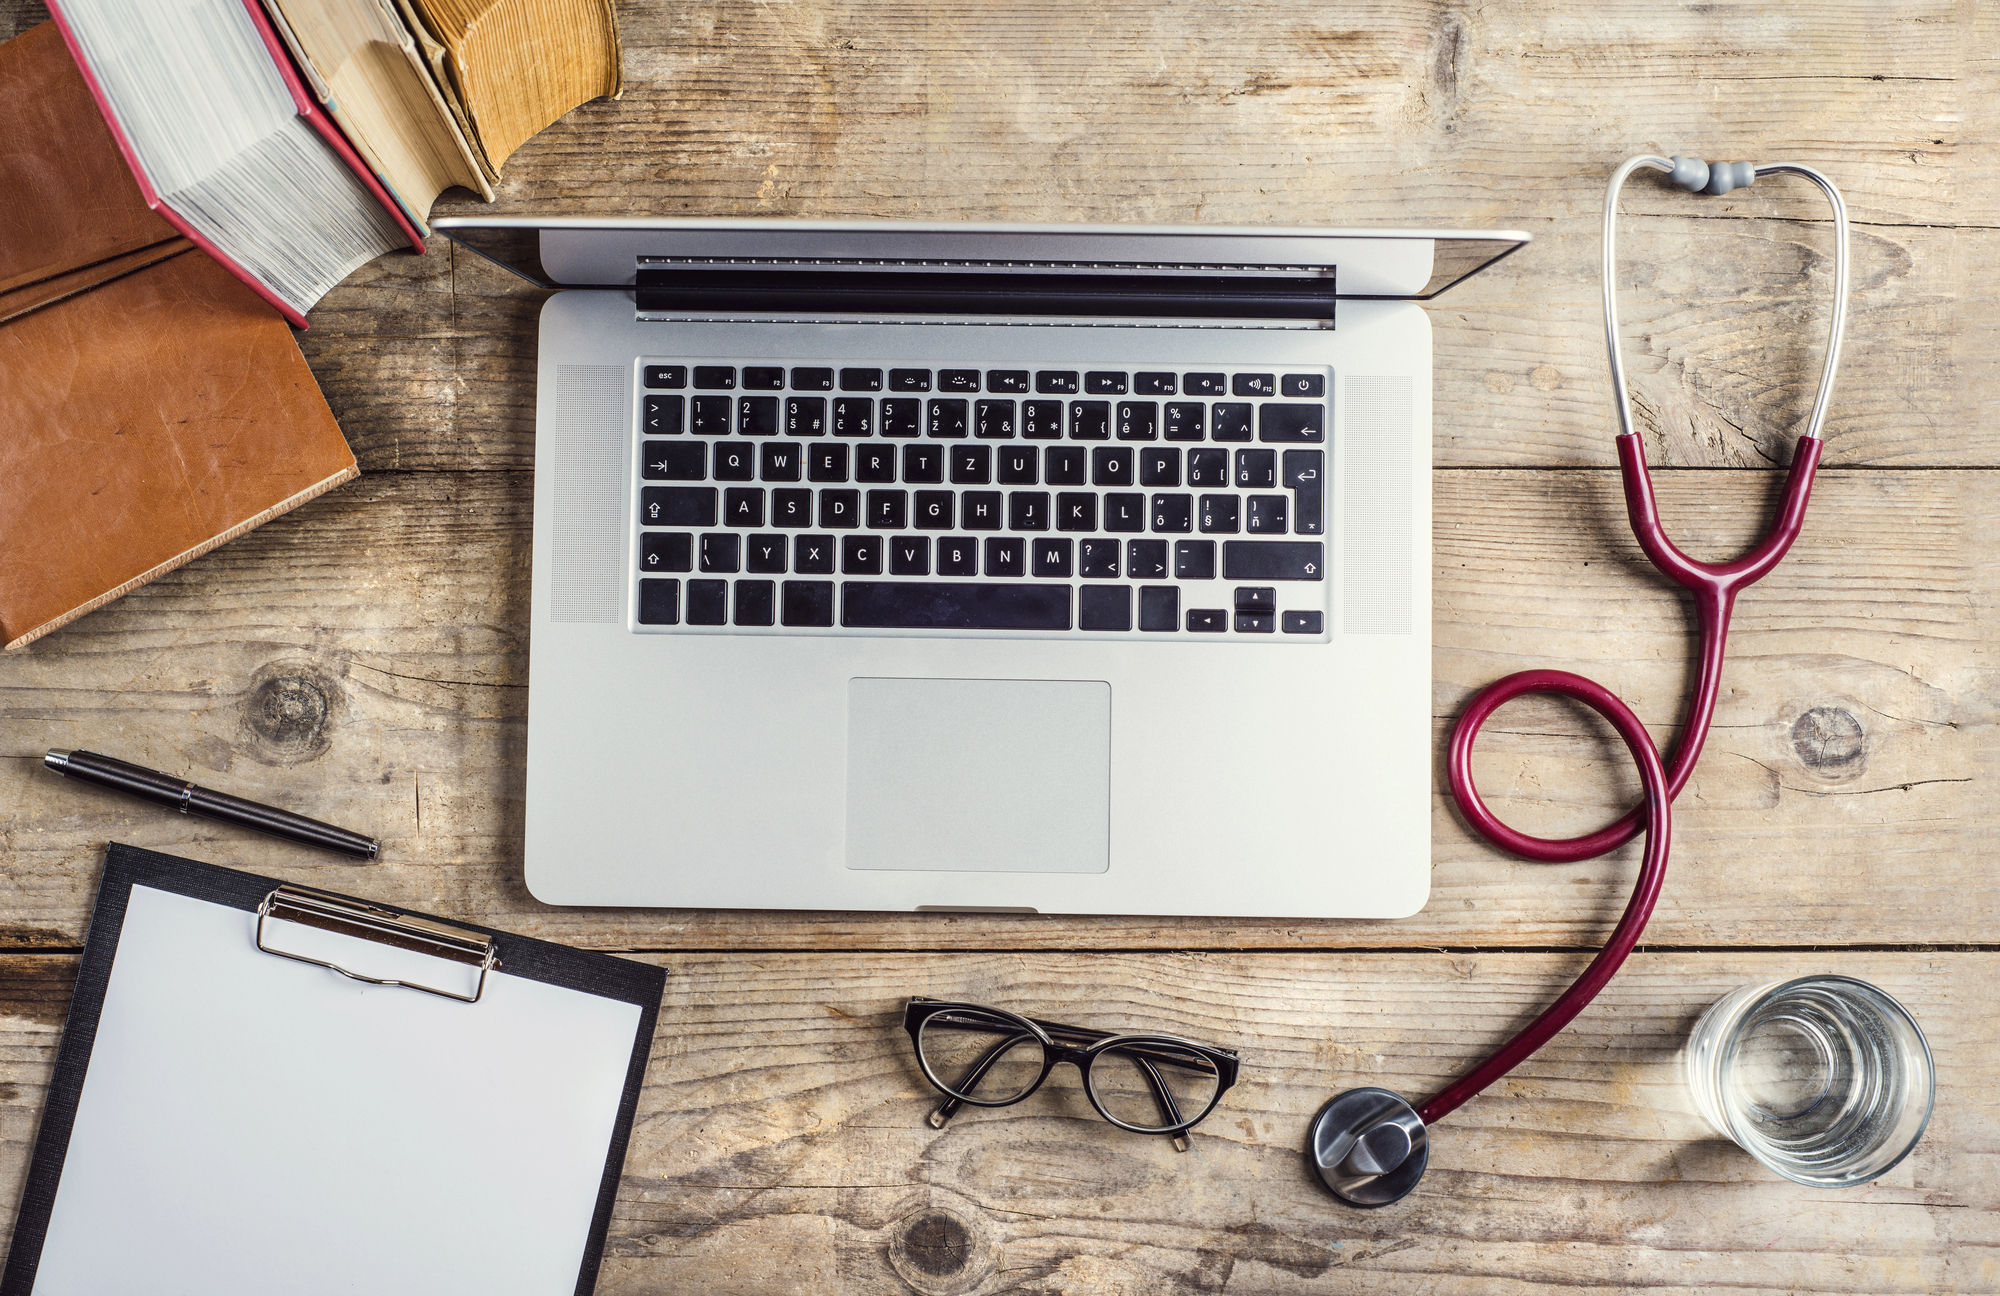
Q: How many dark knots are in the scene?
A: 3